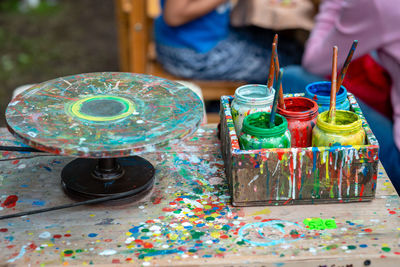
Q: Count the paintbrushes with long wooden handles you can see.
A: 5